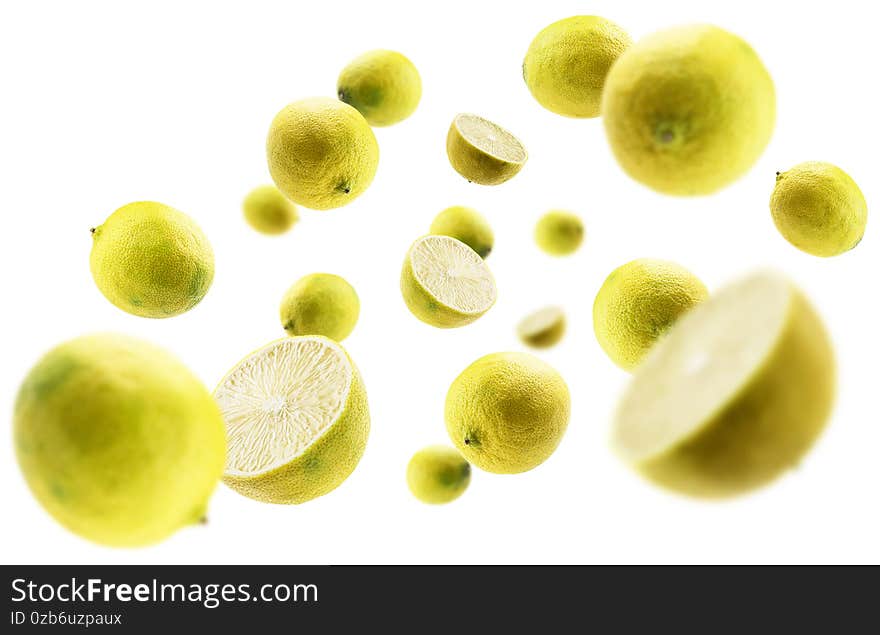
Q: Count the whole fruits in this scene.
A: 14